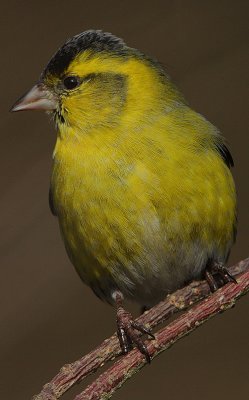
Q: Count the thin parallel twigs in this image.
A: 2